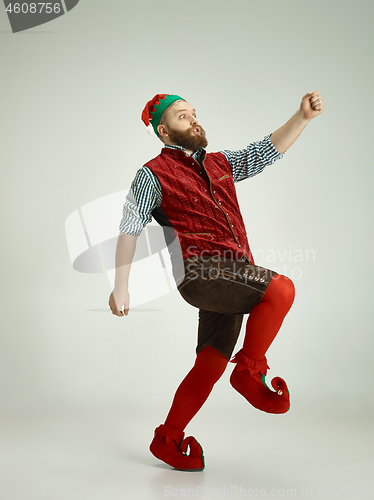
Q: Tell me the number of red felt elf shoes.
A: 2